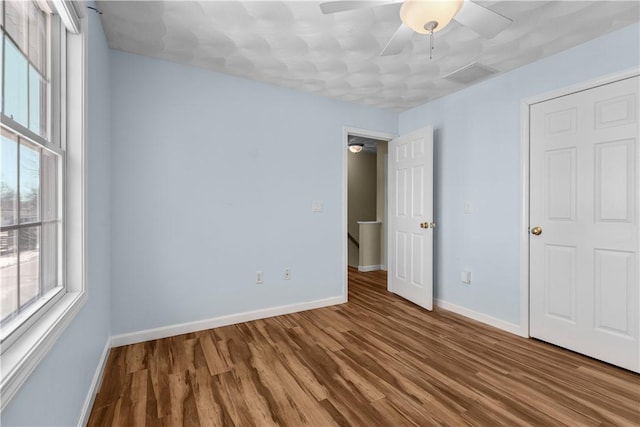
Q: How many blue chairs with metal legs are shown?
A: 0